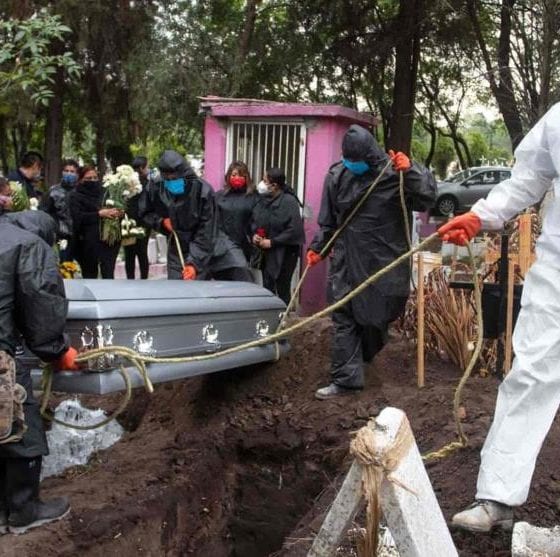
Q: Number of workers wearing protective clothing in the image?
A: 4